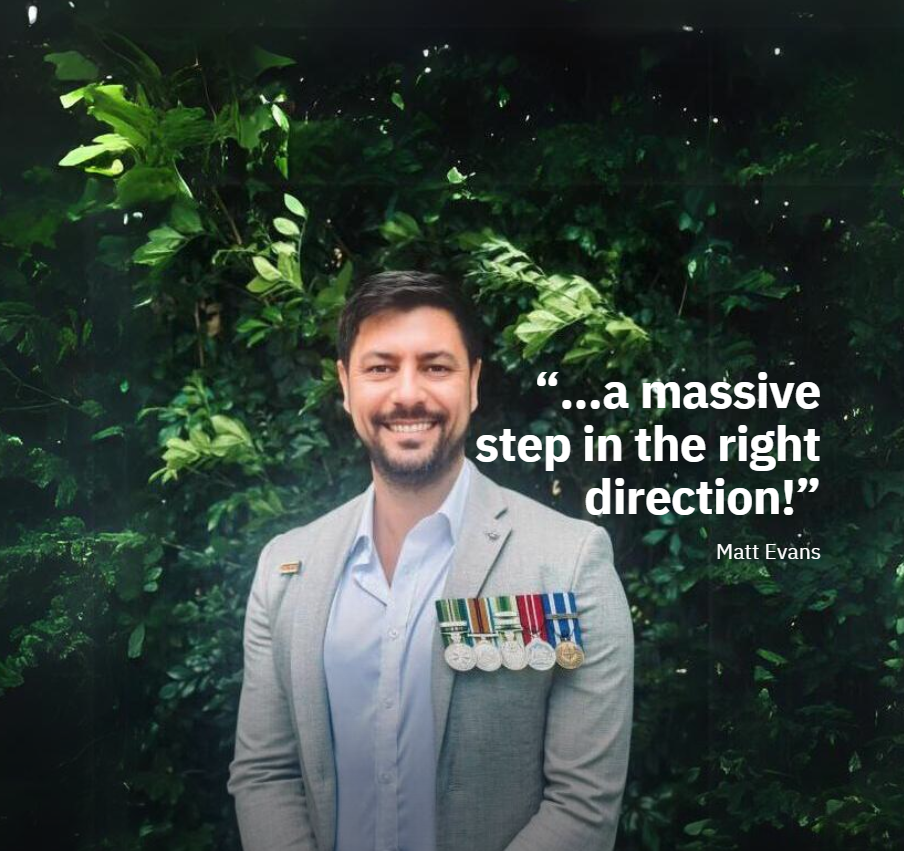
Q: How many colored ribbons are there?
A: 5